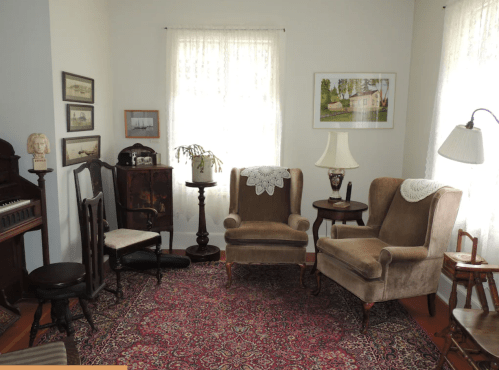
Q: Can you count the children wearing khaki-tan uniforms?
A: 0